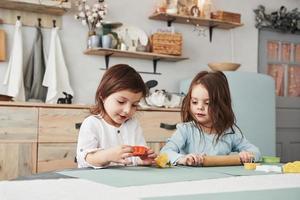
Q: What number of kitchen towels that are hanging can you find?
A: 3